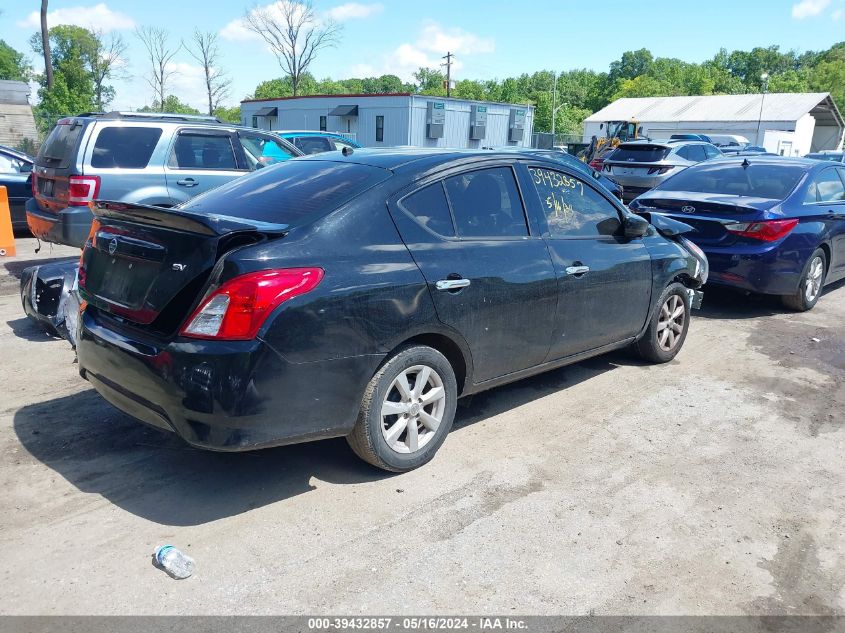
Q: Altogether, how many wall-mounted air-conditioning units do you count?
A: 3